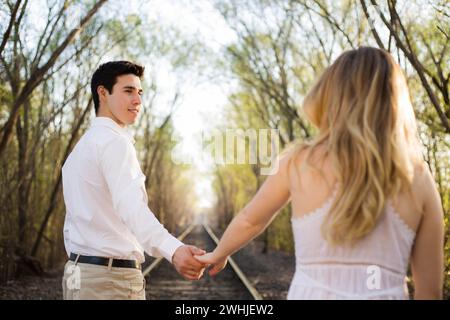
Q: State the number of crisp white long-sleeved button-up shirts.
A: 1